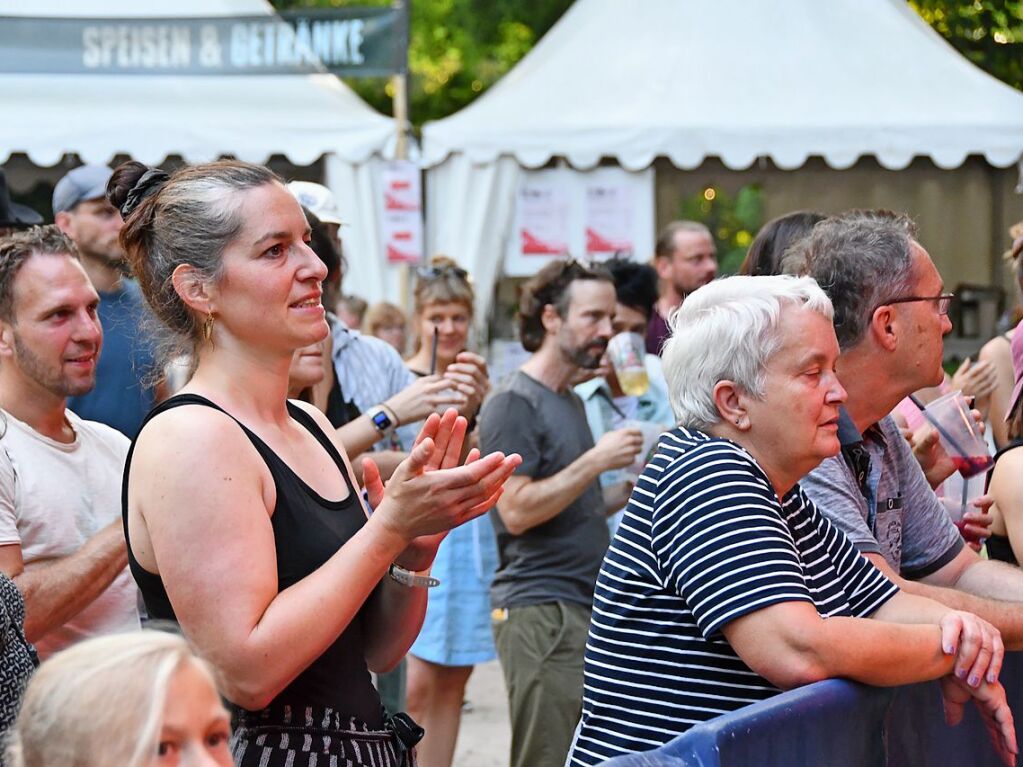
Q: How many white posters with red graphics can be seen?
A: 4